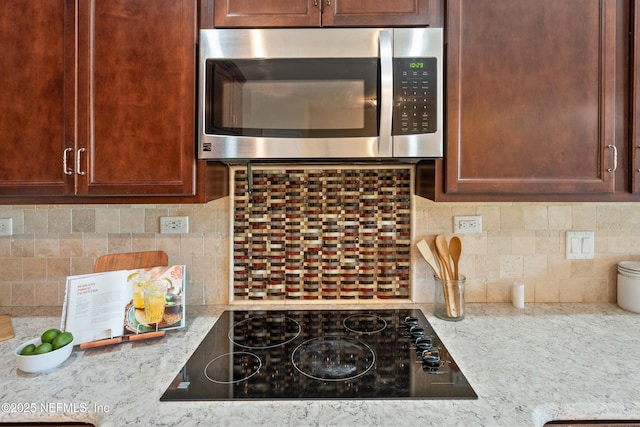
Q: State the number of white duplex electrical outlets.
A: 3